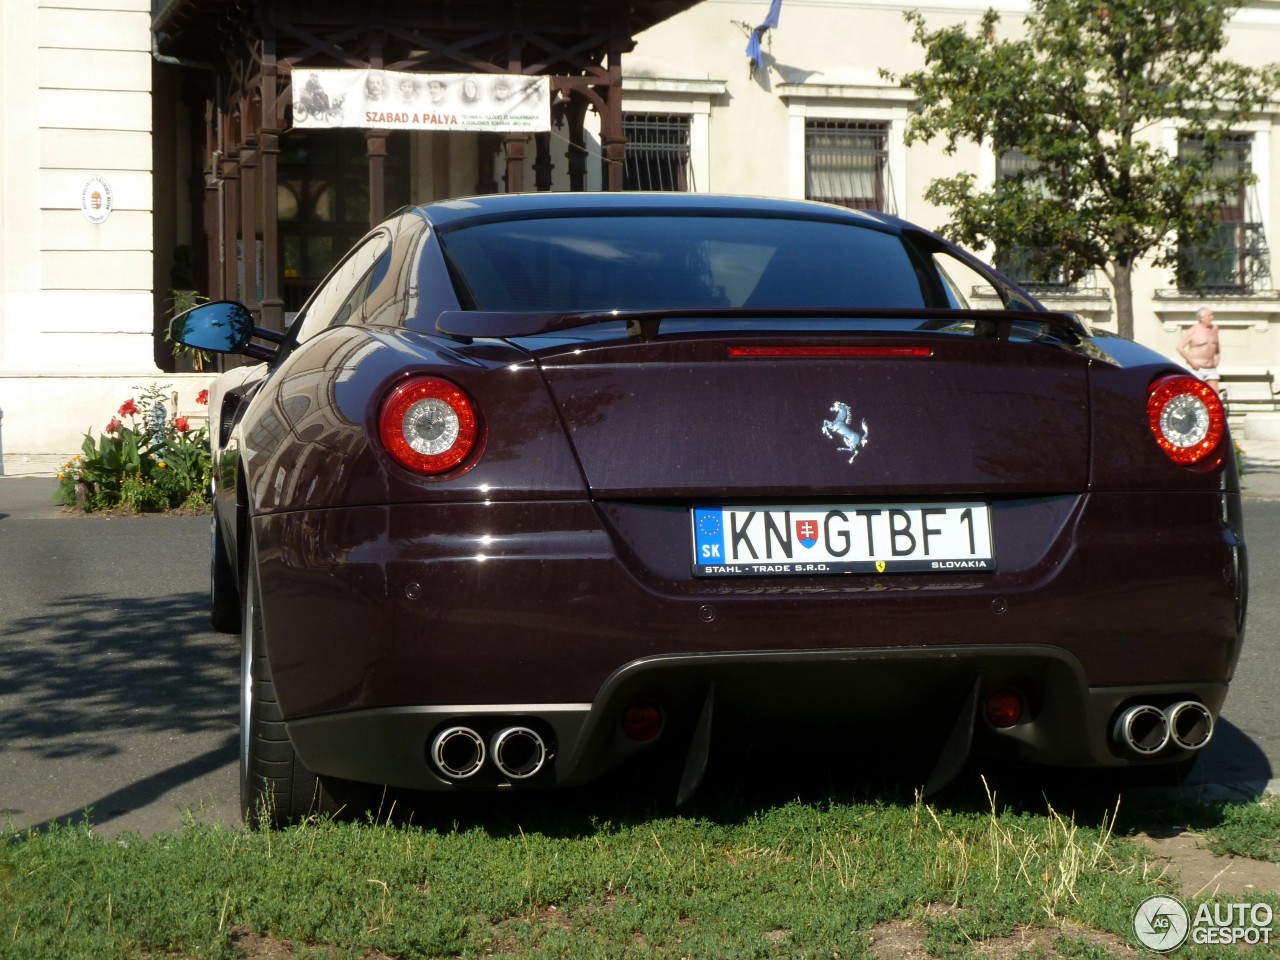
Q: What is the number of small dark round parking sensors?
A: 3